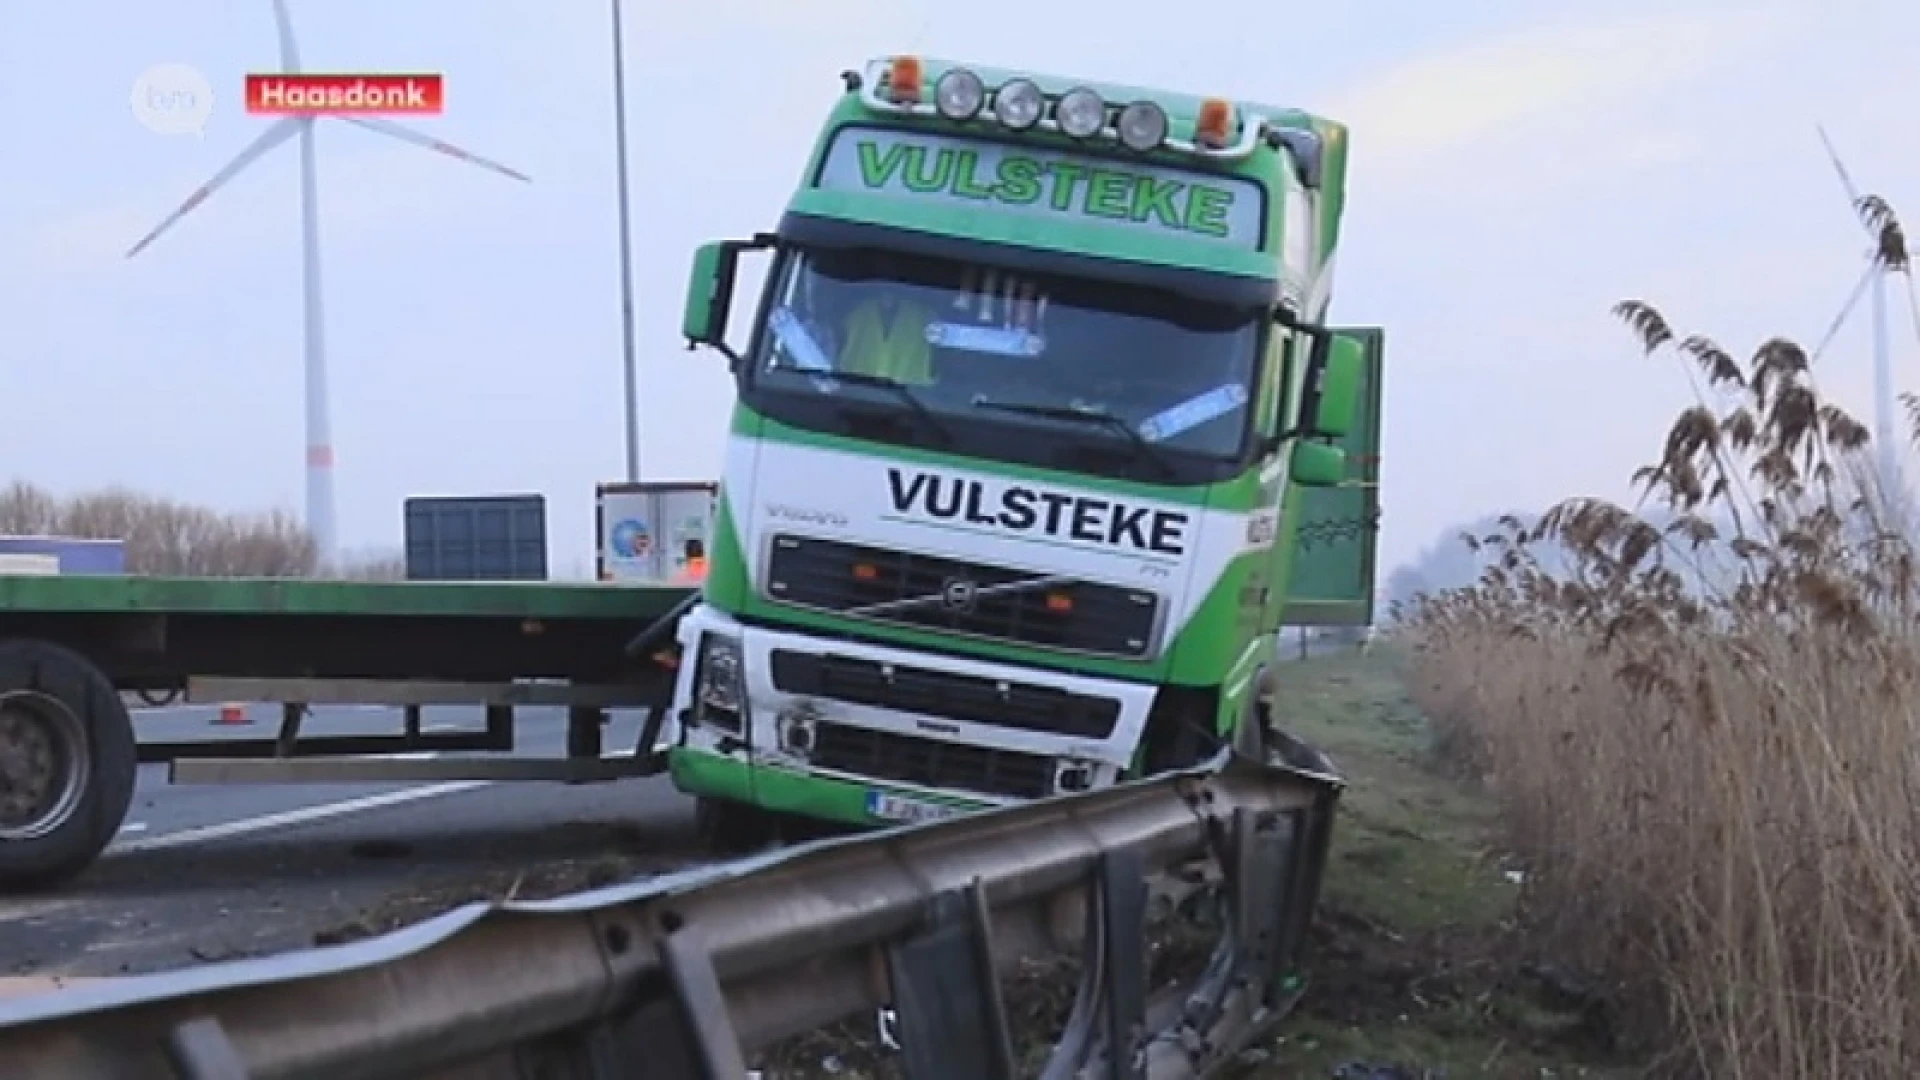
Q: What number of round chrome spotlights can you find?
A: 4